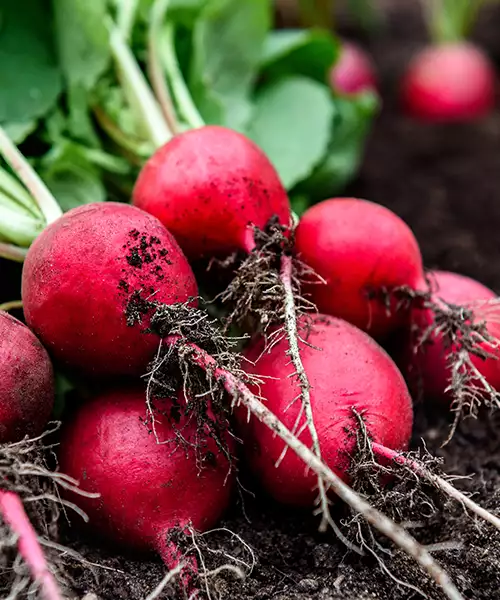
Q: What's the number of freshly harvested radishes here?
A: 7